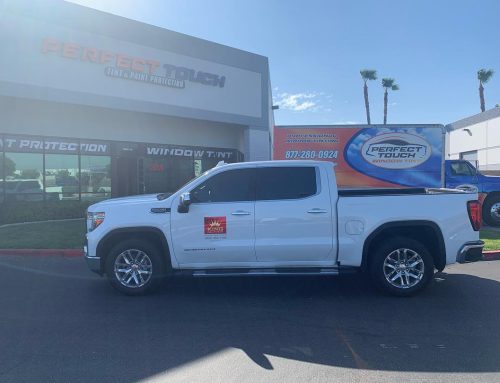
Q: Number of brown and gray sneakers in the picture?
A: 0